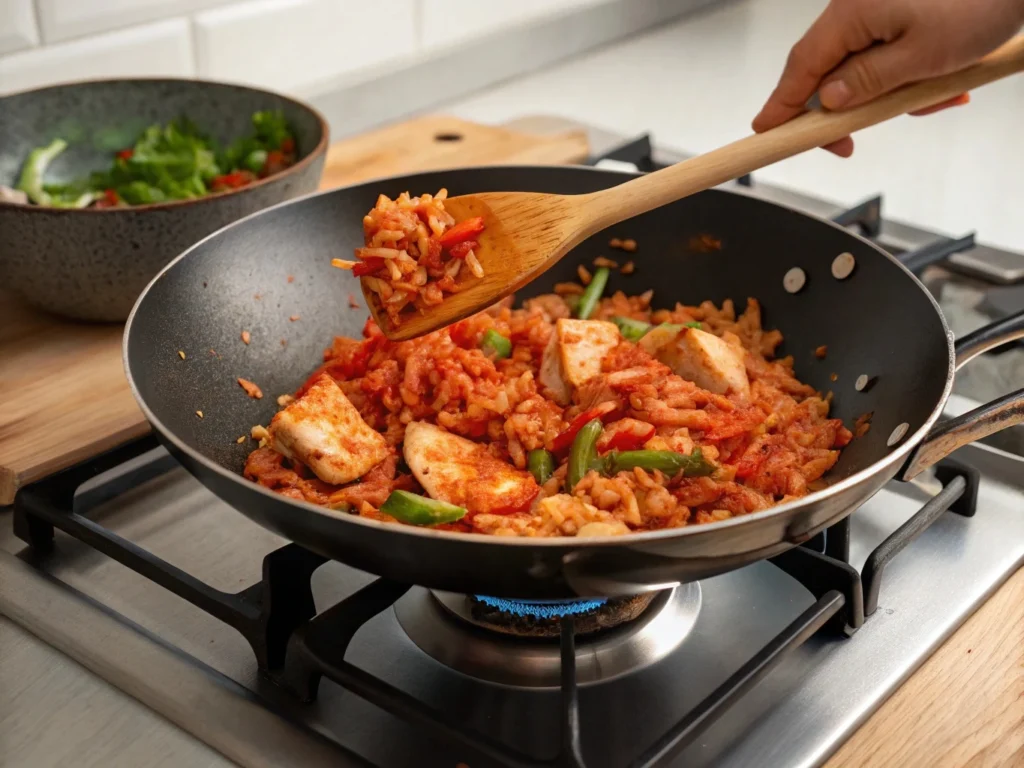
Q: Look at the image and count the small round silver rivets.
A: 4